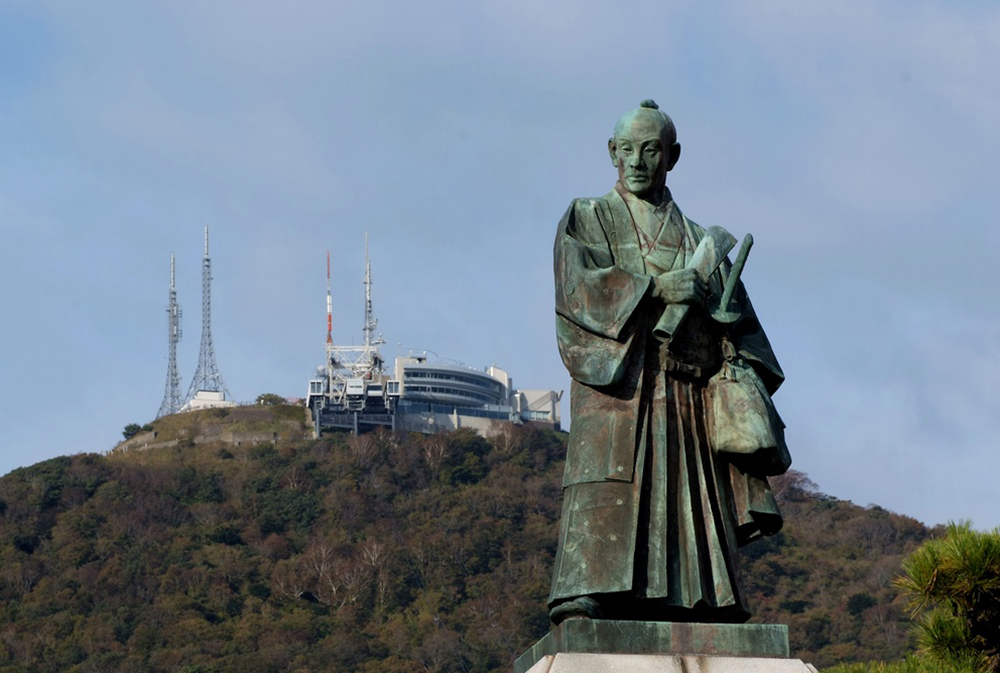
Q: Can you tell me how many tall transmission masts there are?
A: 4